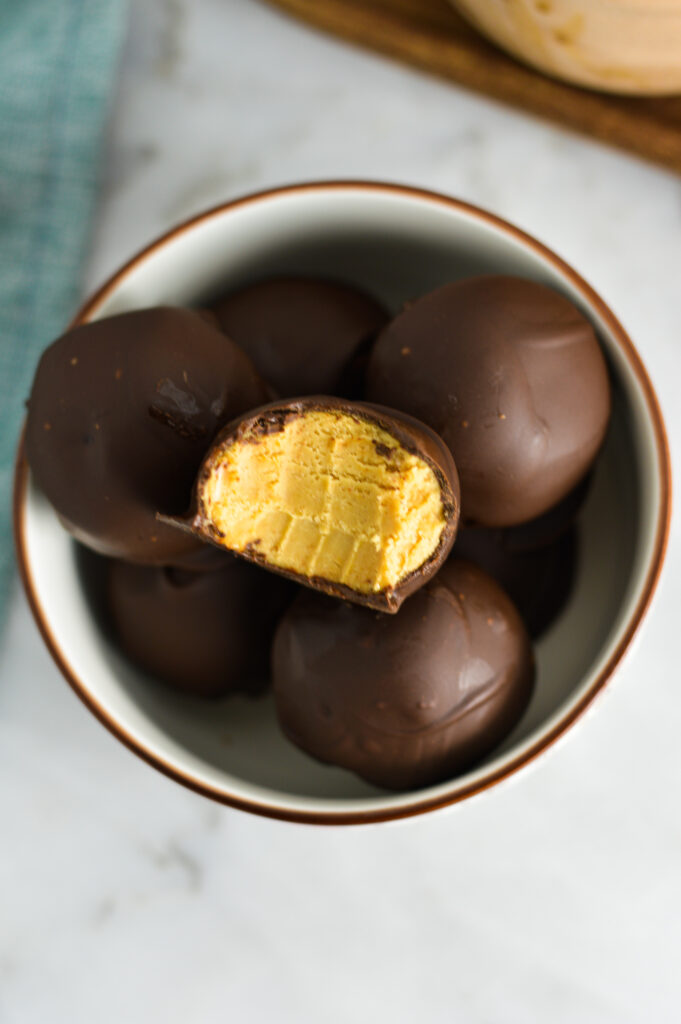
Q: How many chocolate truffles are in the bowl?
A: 7